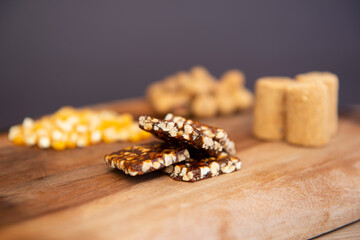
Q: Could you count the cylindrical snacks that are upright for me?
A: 3